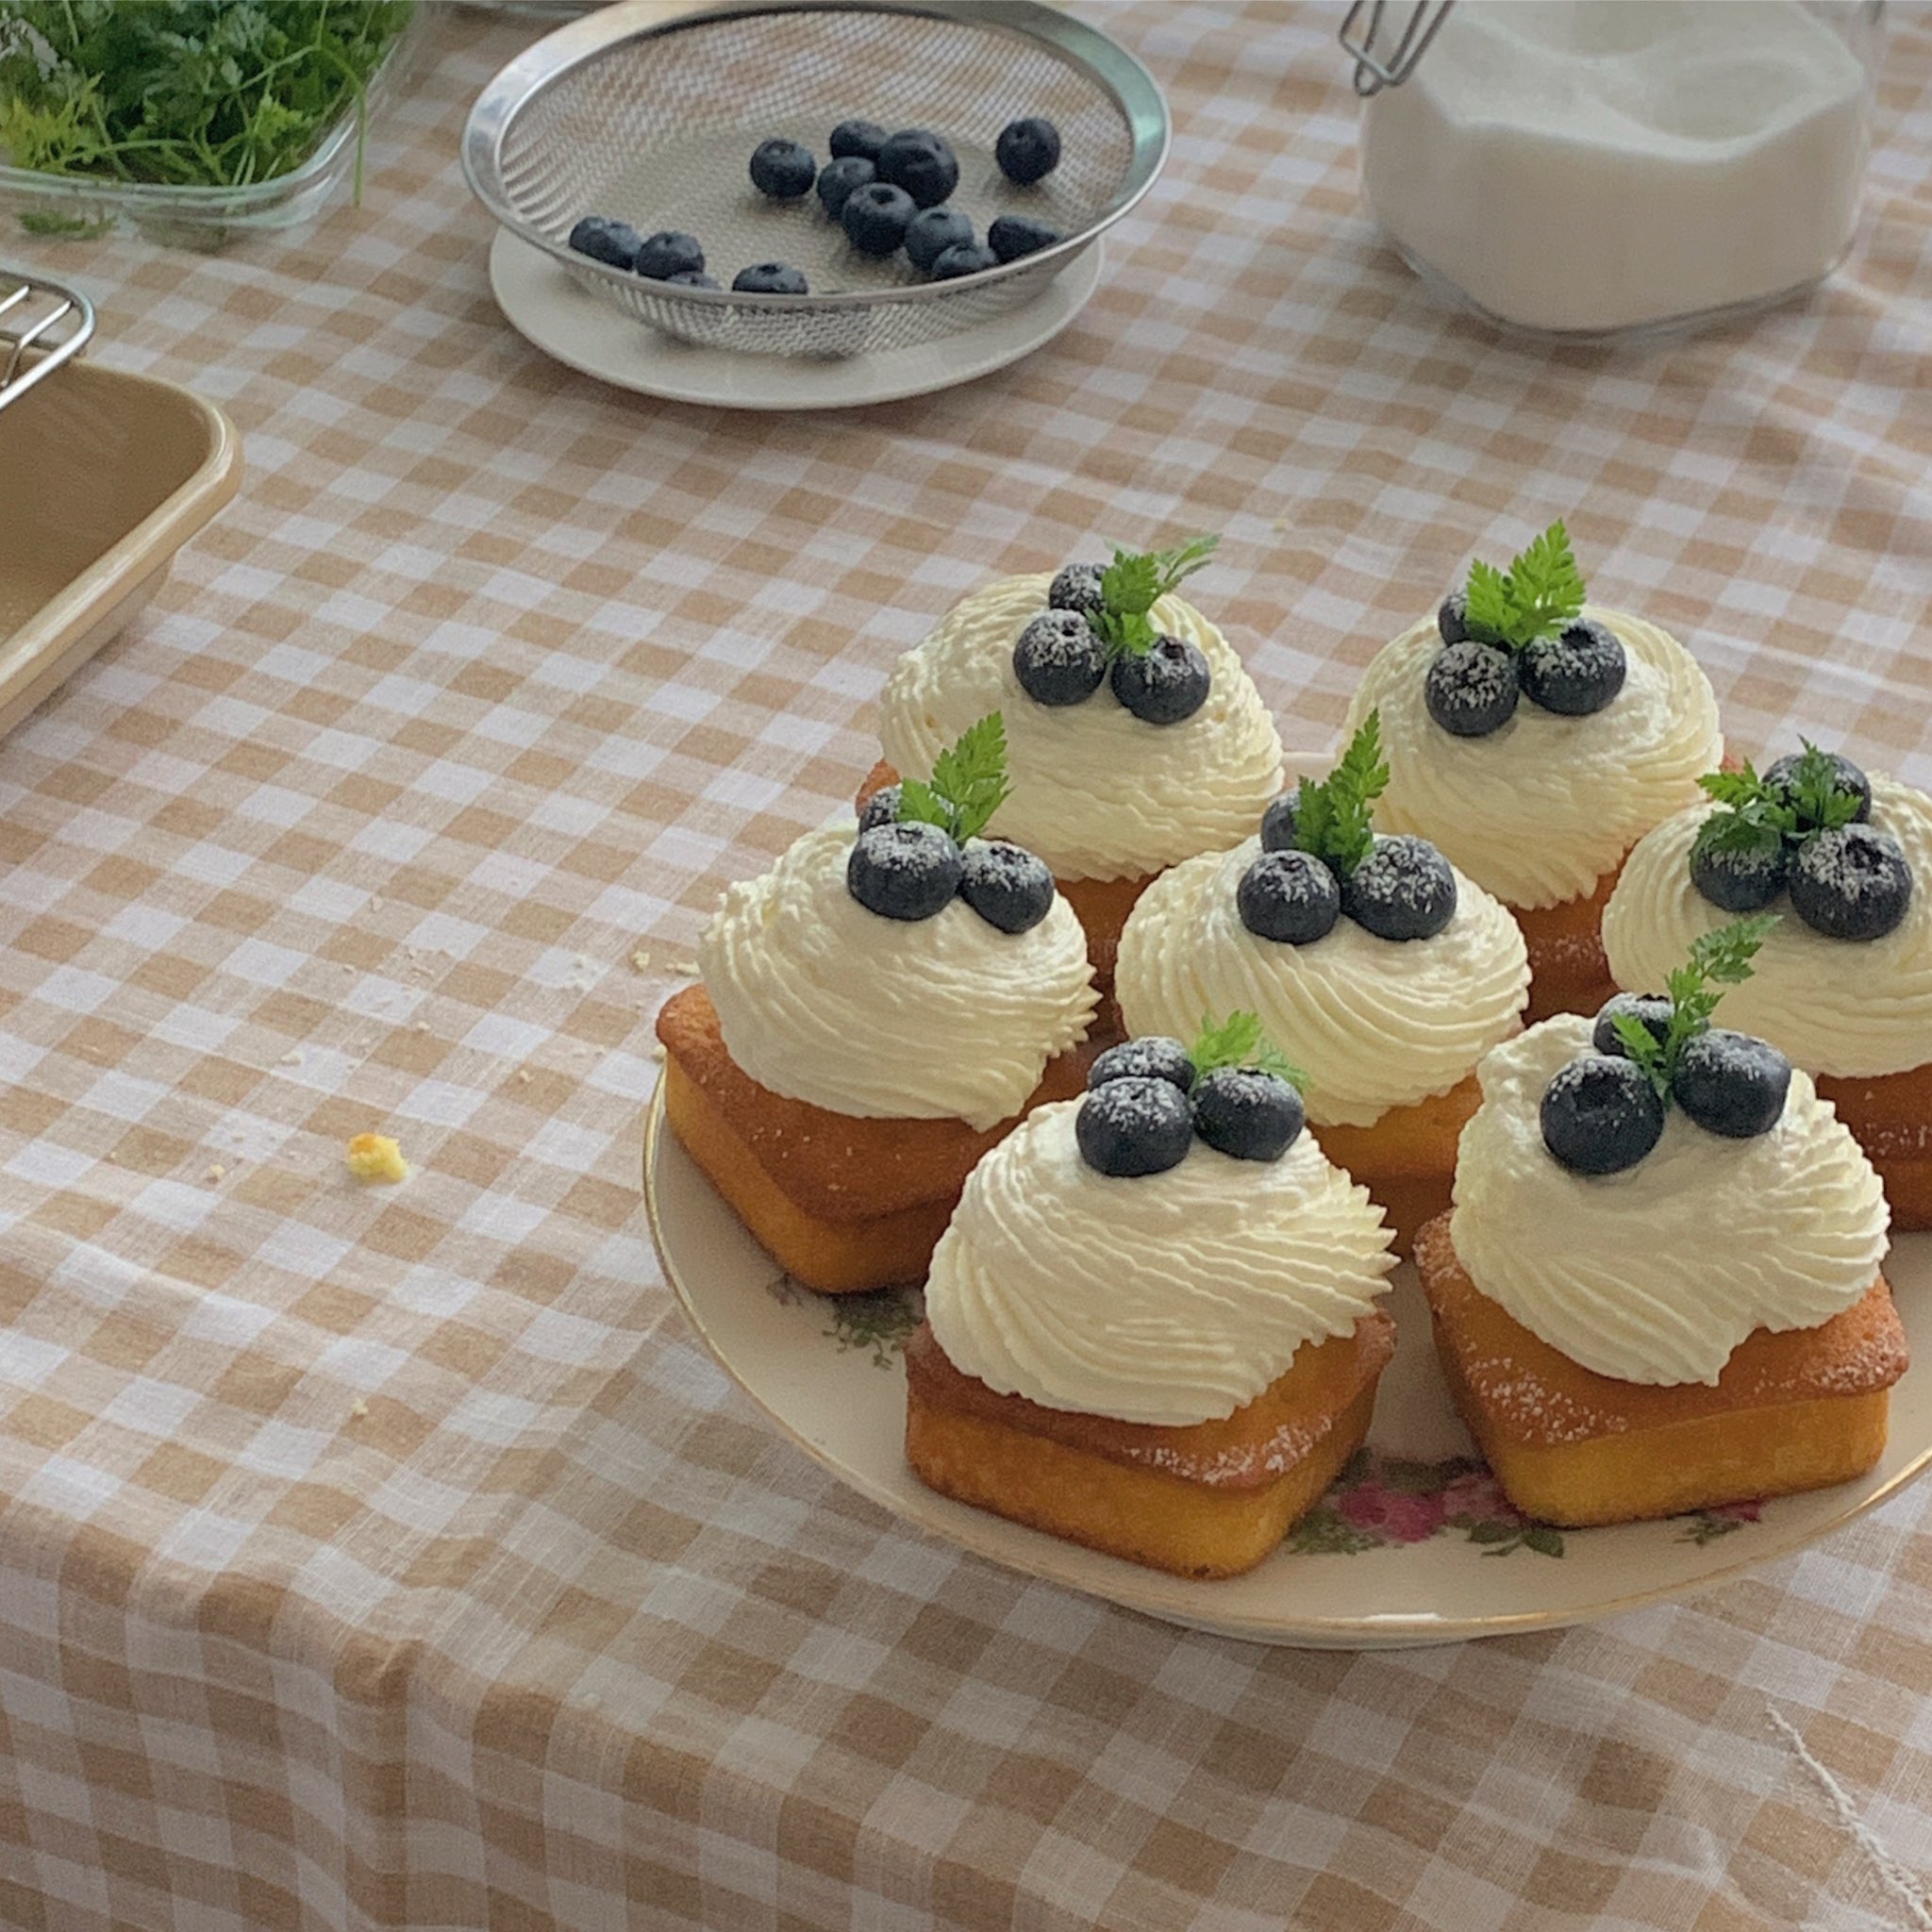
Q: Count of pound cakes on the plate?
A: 7